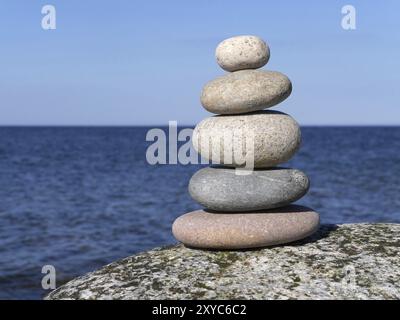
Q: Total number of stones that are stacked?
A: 5